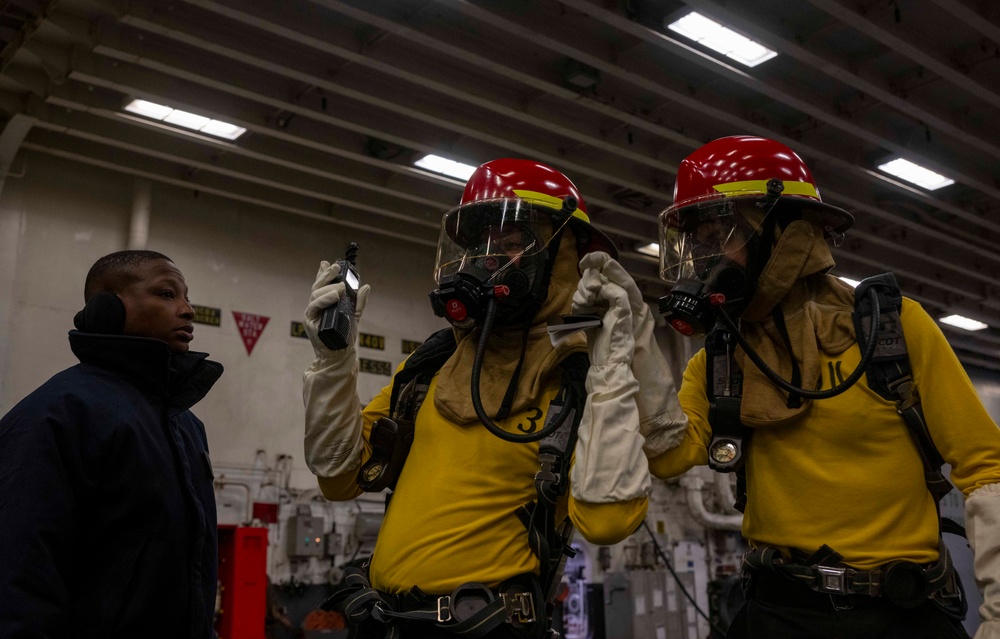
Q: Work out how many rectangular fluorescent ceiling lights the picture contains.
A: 7